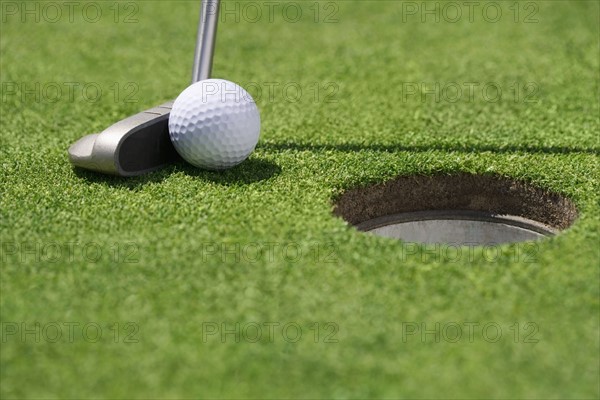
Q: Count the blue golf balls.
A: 0